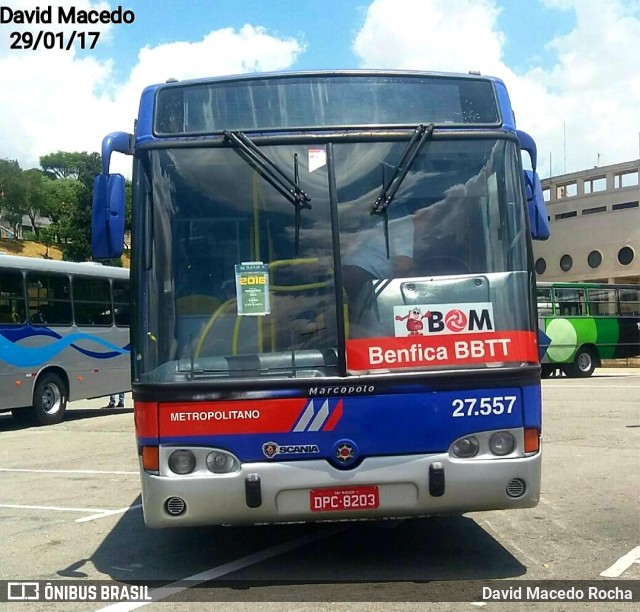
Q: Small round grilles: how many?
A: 2